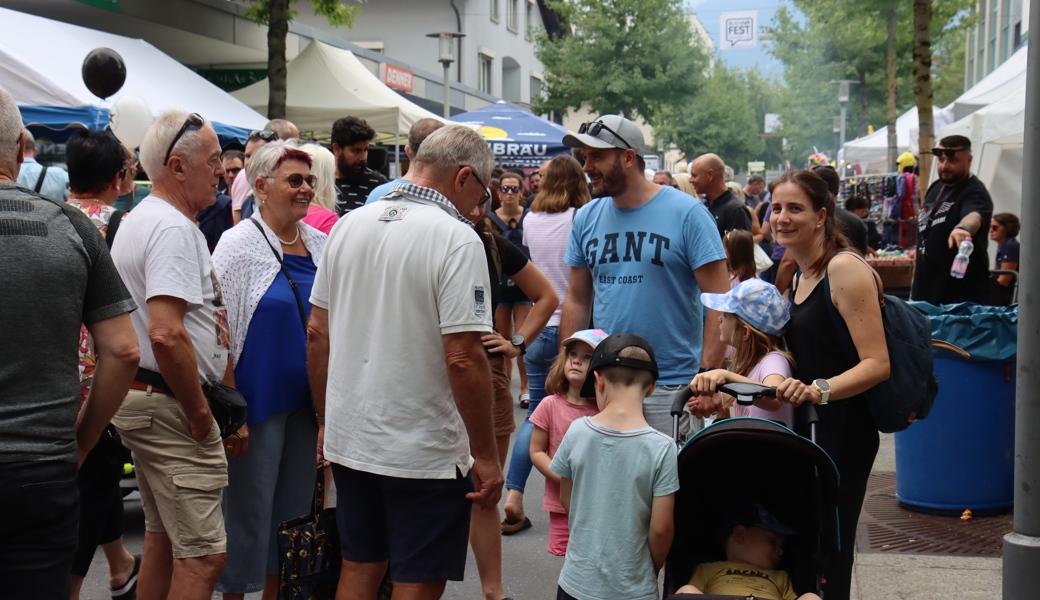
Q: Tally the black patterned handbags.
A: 1